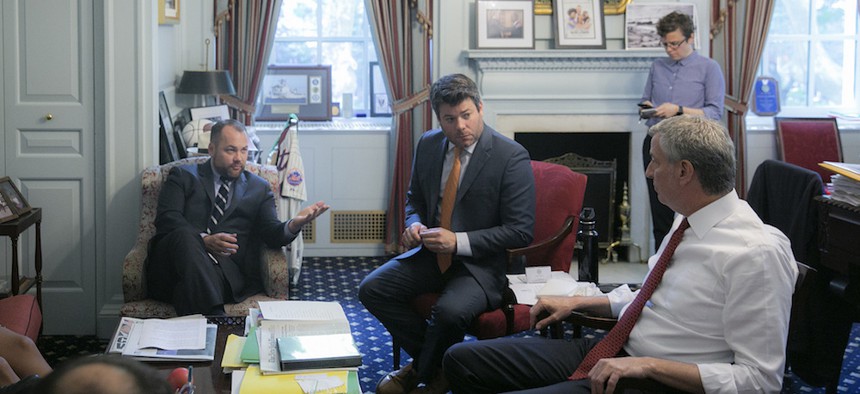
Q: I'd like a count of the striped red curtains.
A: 3